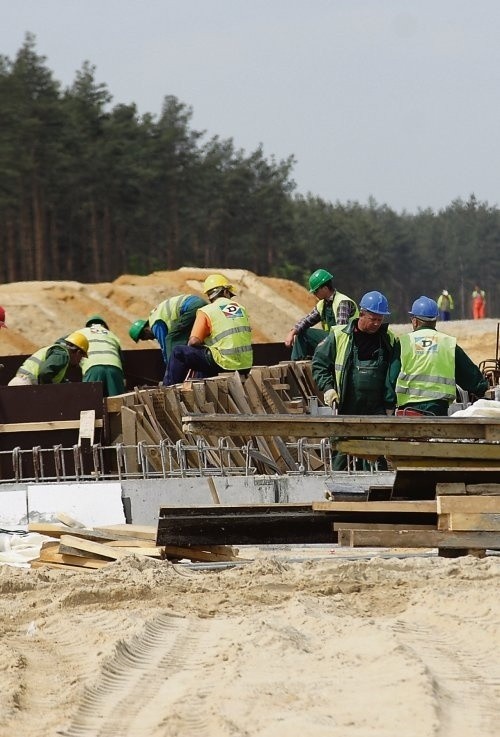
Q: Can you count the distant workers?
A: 2